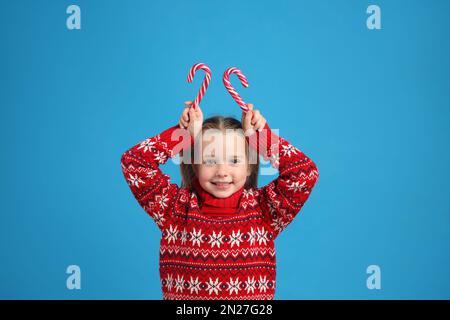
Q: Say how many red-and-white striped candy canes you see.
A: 2